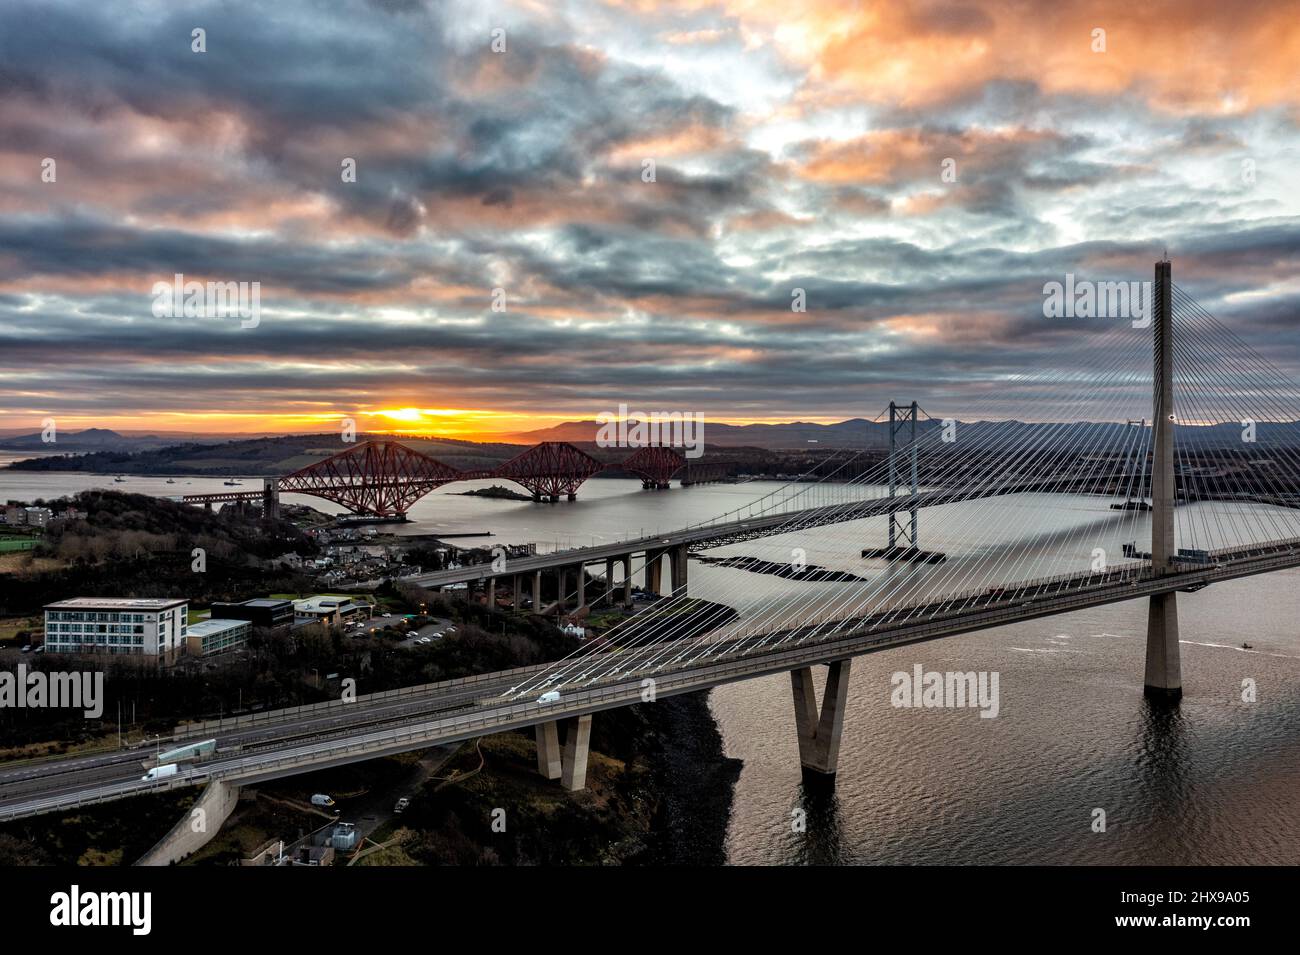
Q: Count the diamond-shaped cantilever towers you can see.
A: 3